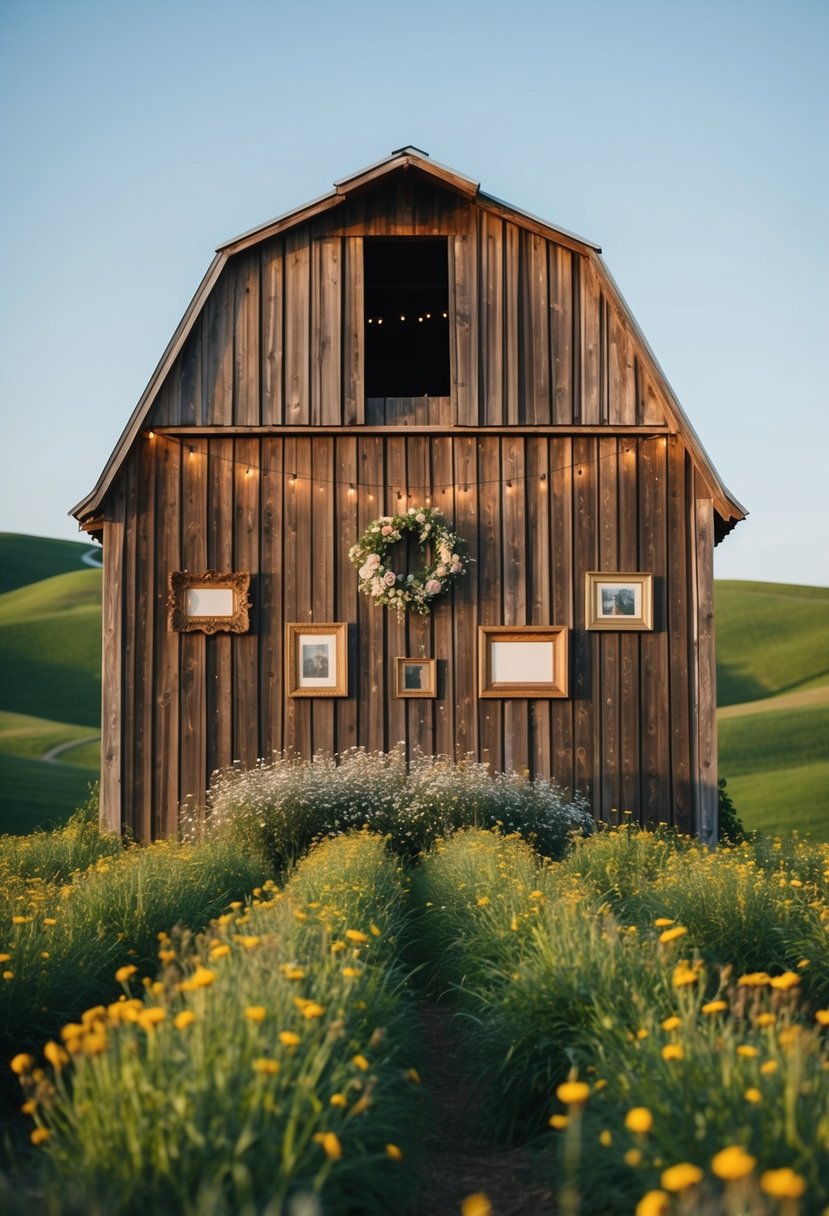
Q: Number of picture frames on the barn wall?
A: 5